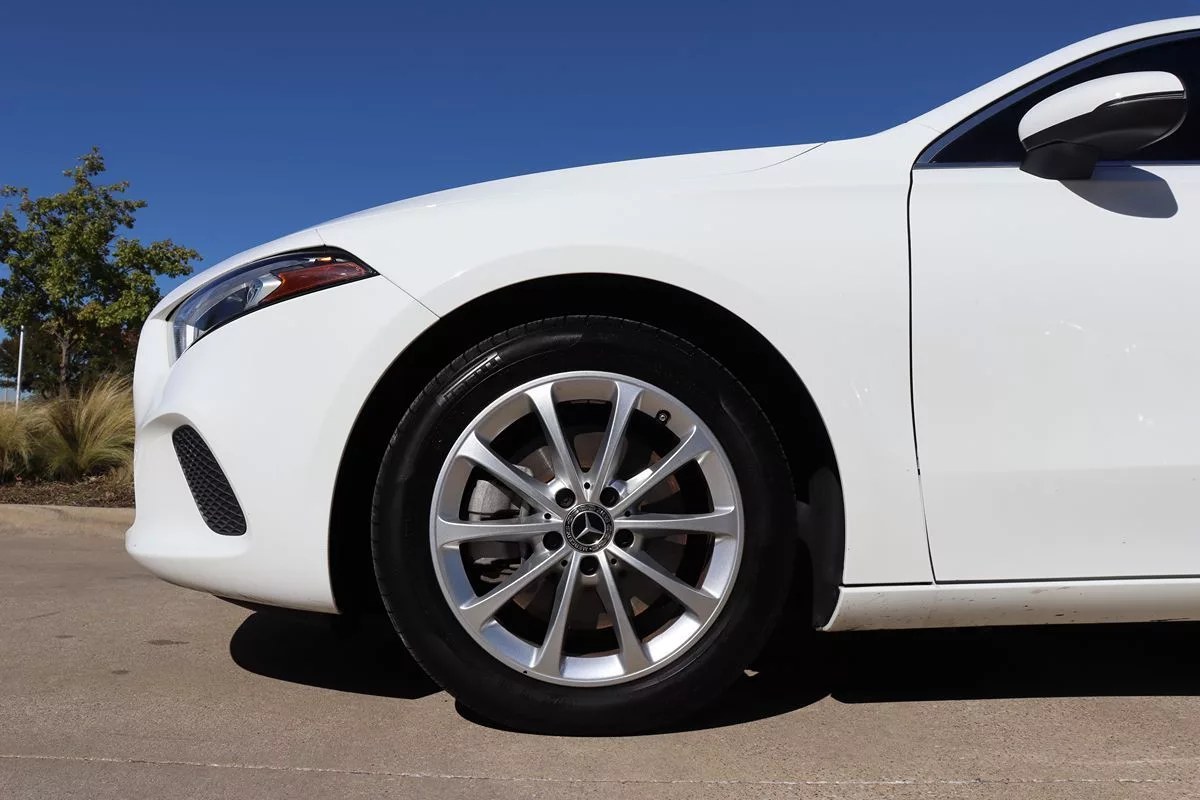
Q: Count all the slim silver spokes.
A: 10